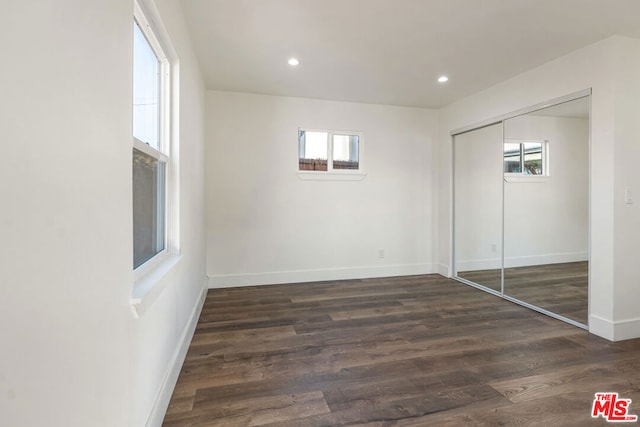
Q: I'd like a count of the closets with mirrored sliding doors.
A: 1